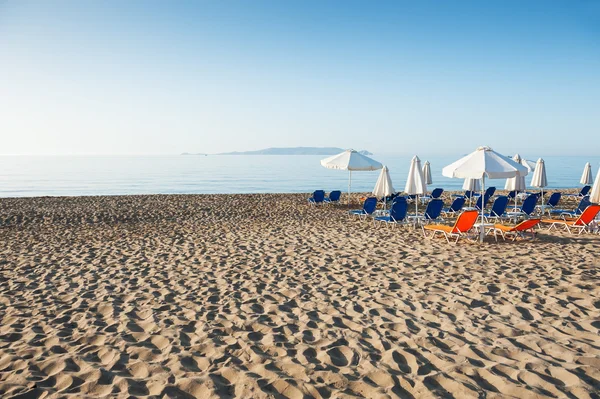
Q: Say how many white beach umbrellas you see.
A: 11